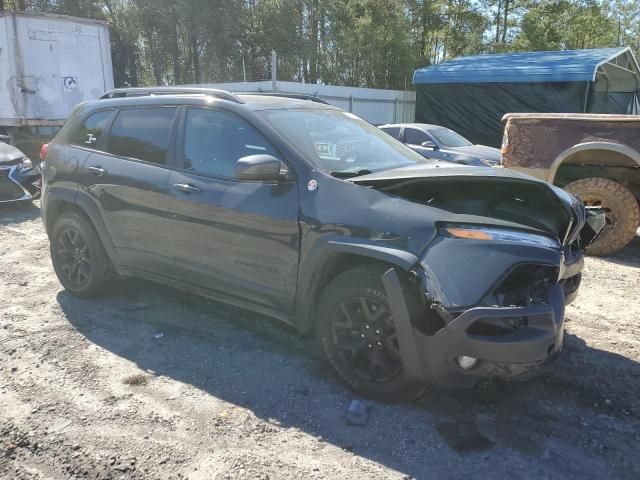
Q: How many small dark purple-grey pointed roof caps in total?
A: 0